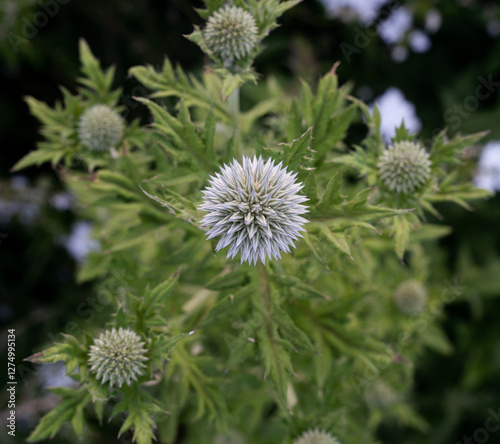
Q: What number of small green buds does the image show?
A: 6